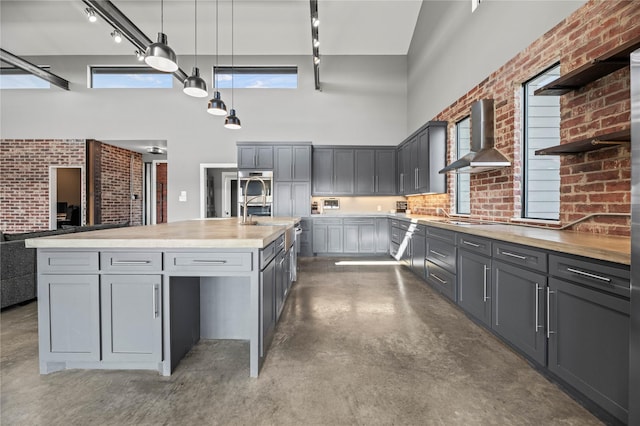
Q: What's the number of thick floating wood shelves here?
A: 2